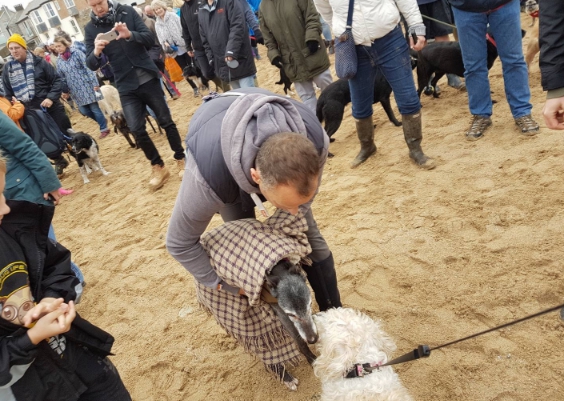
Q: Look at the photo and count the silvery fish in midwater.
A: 0